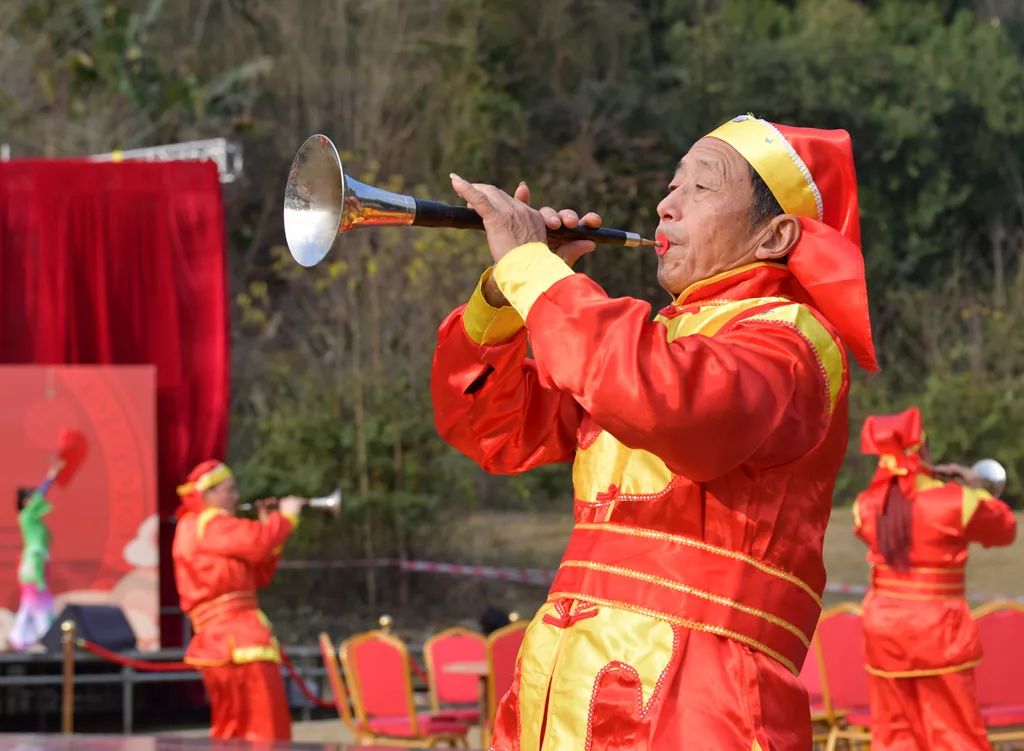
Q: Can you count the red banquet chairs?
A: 7